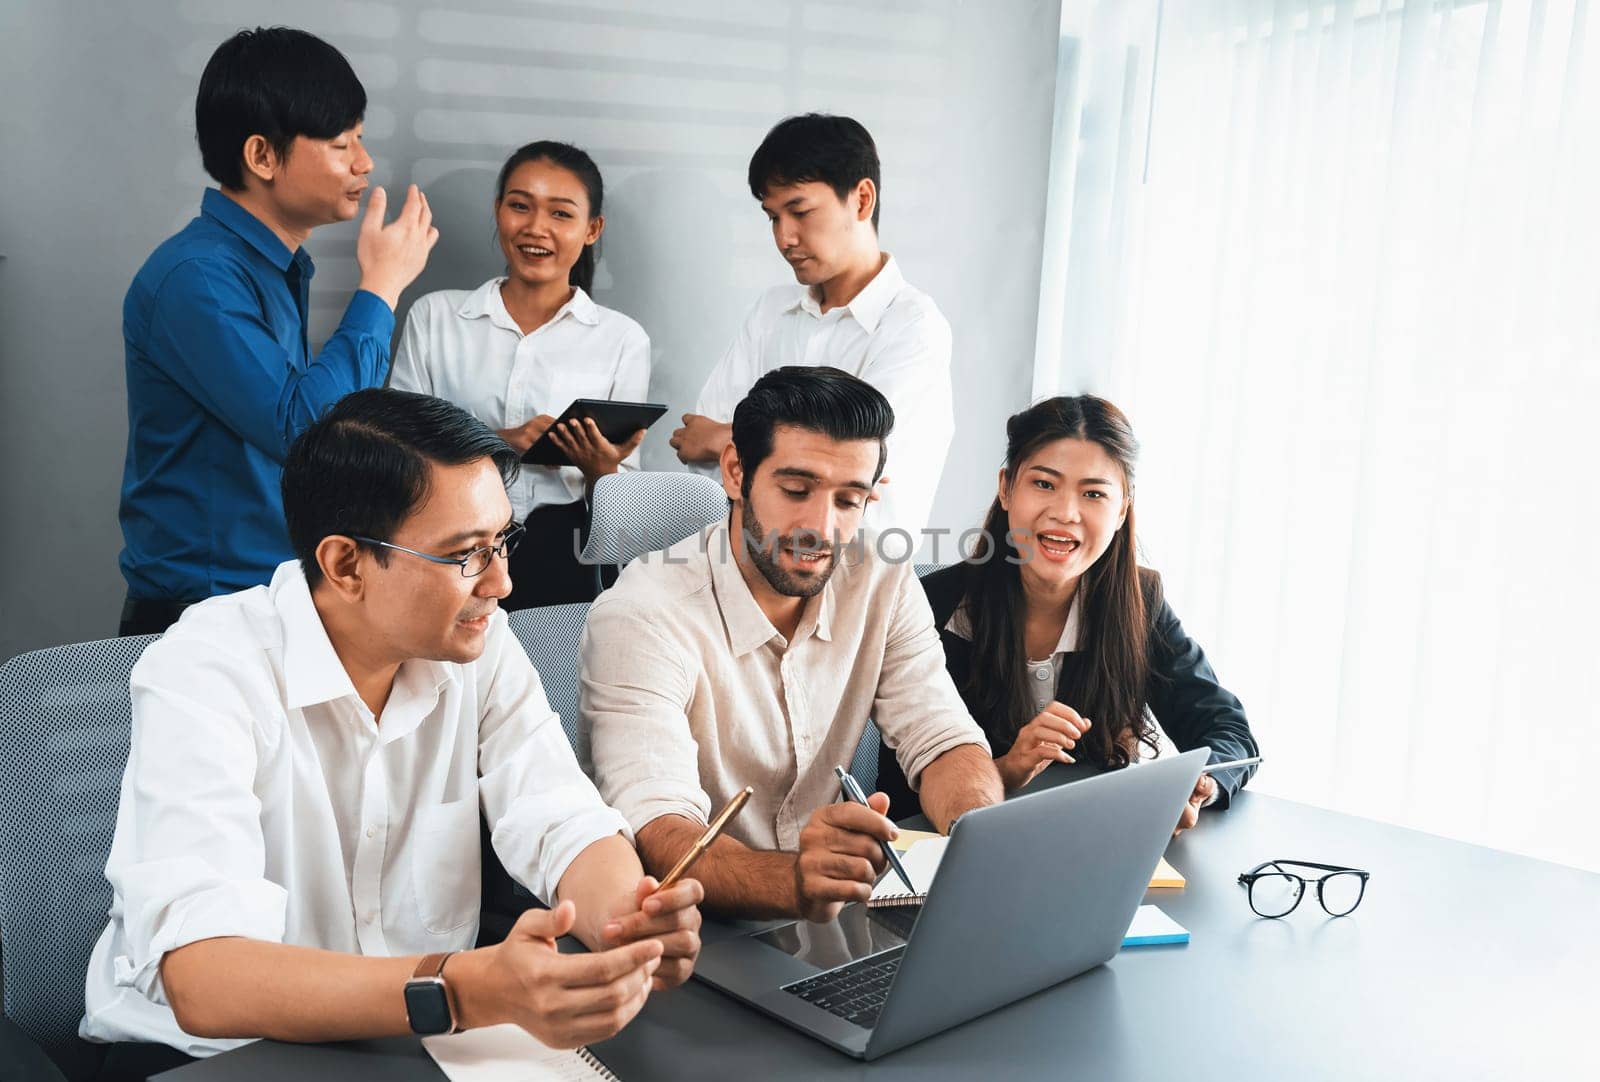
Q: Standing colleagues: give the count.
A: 3